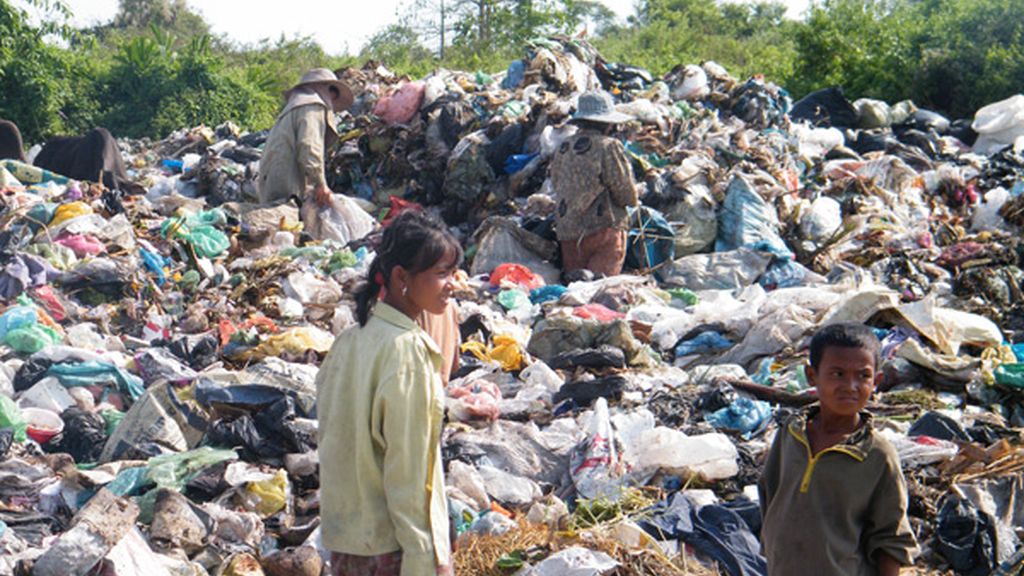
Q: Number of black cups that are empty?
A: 0